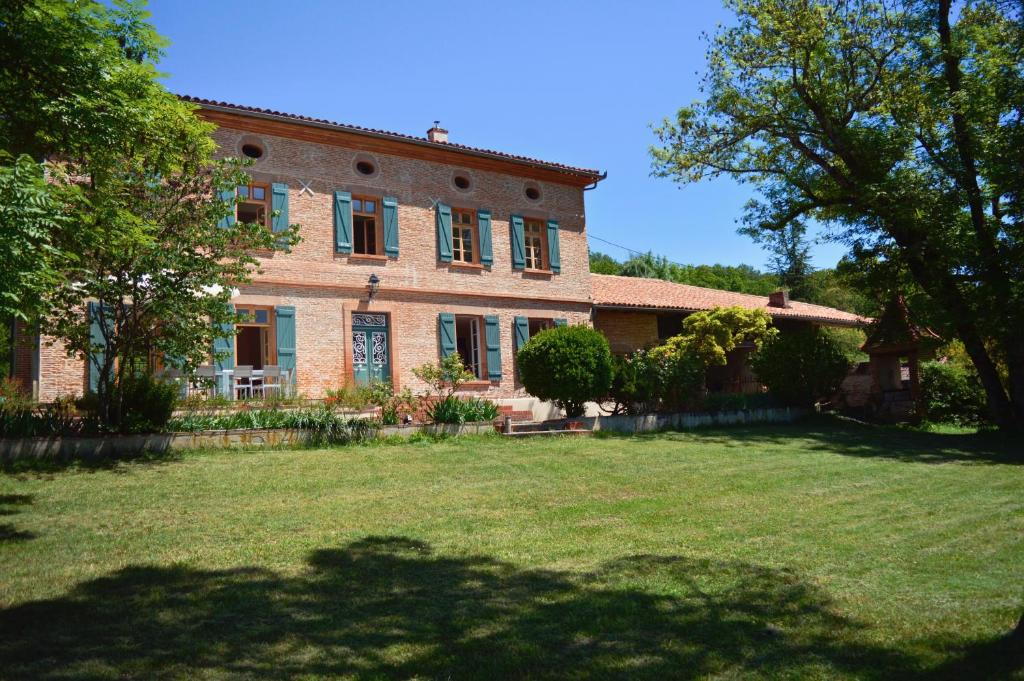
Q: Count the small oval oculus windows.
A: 4